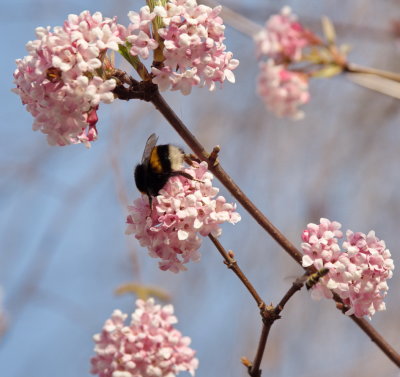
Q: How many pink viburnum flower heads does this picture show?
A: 7